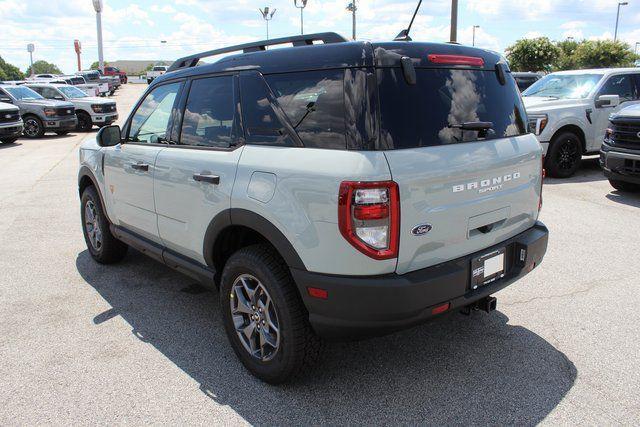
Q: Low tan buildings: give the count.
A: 1